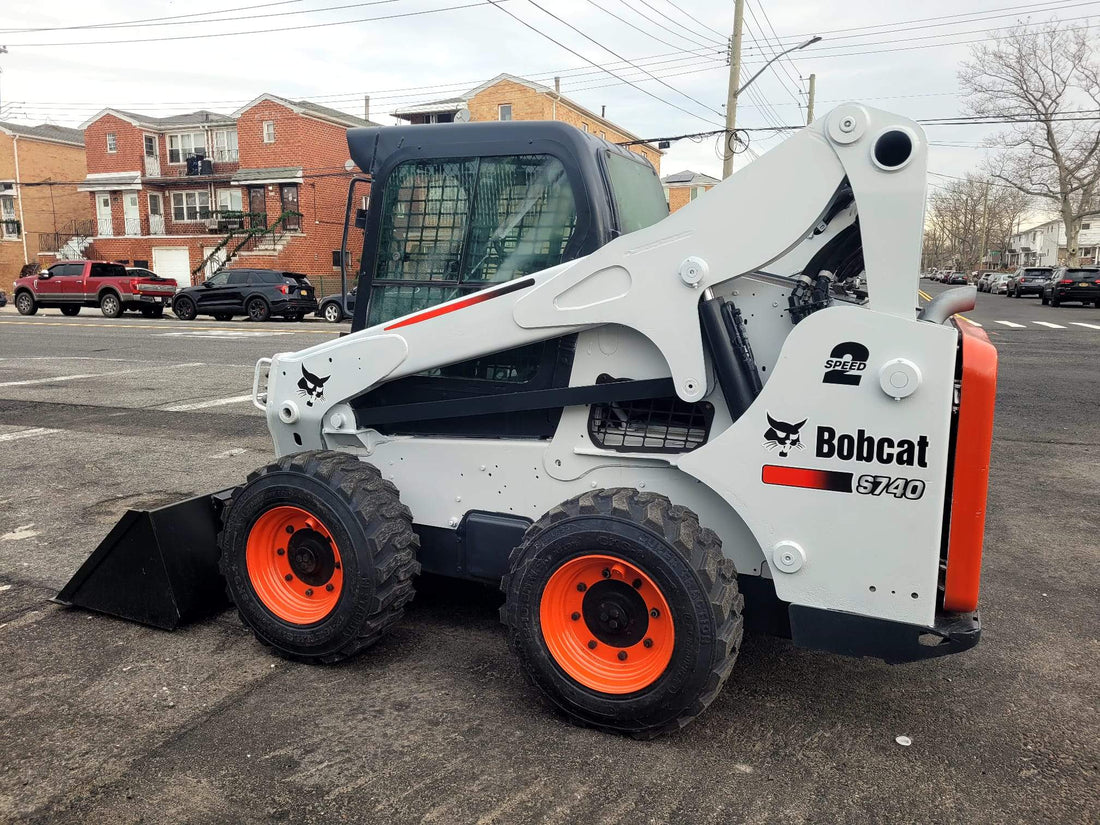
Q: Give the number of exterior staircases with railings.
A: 2